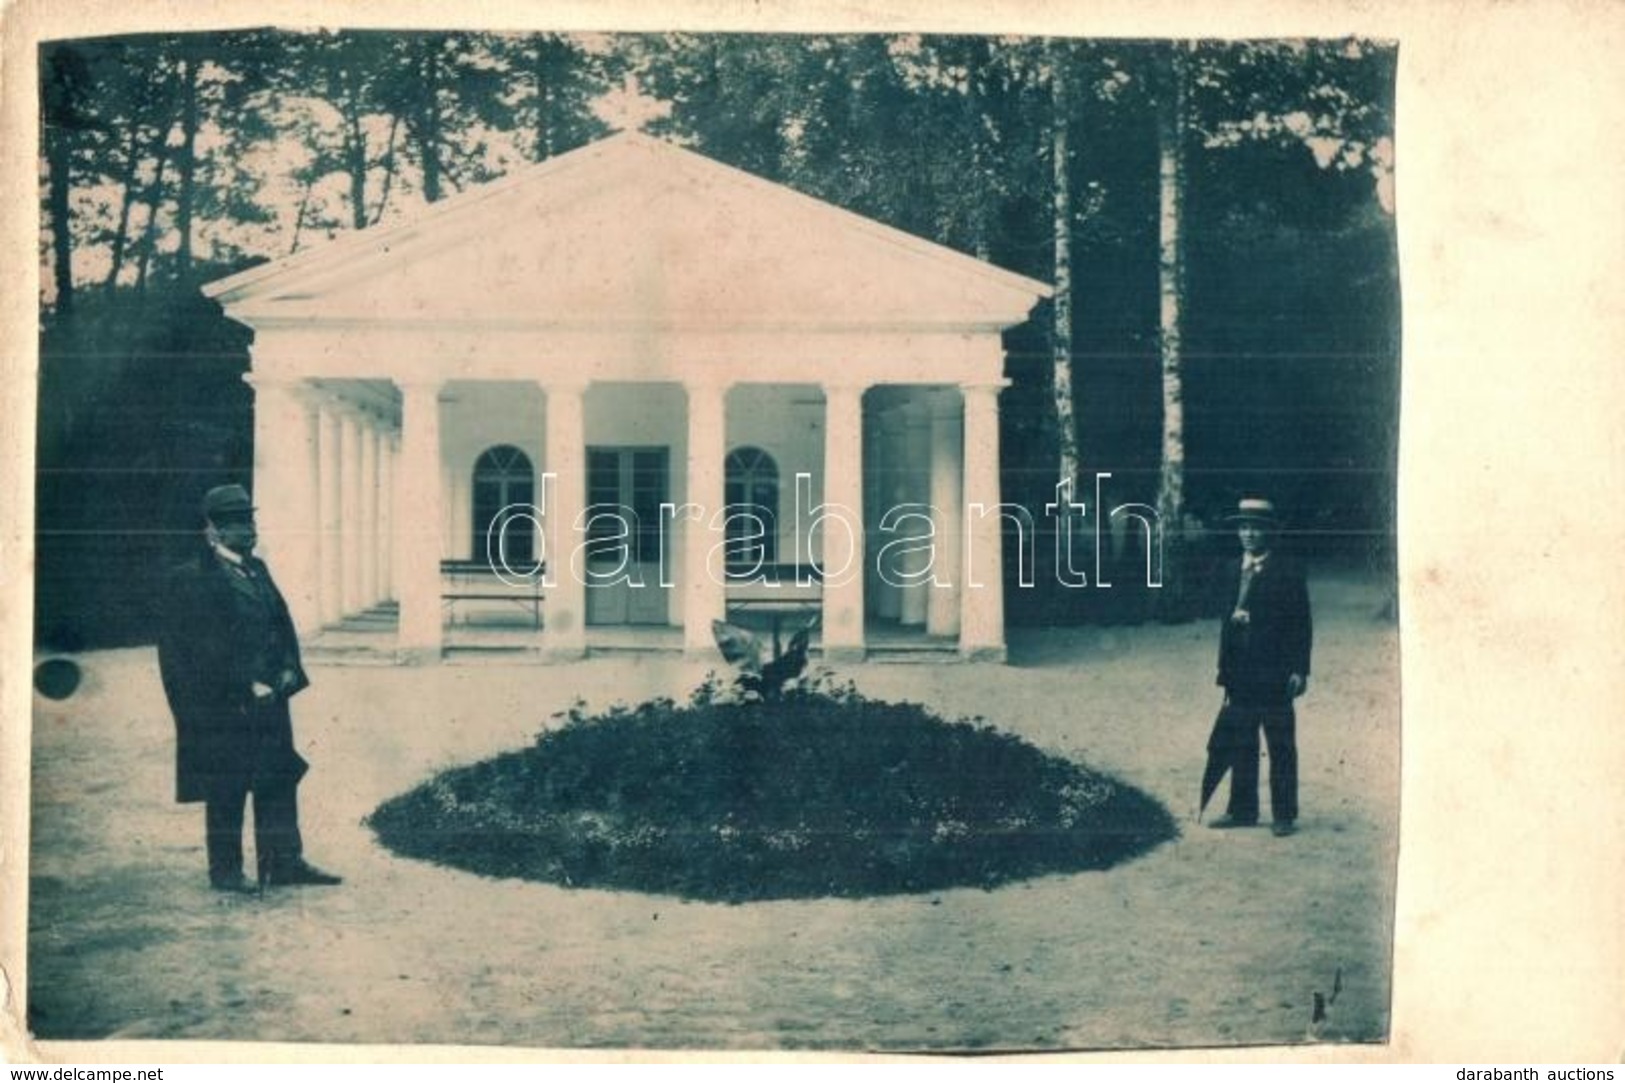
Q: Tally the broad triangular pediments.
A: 1